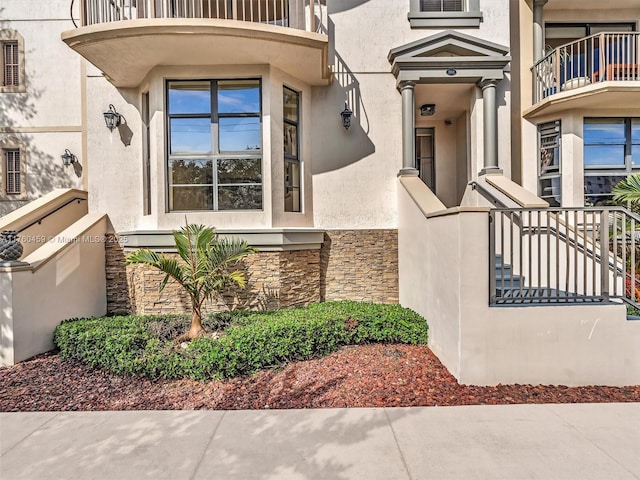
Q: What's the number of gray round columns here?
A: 3